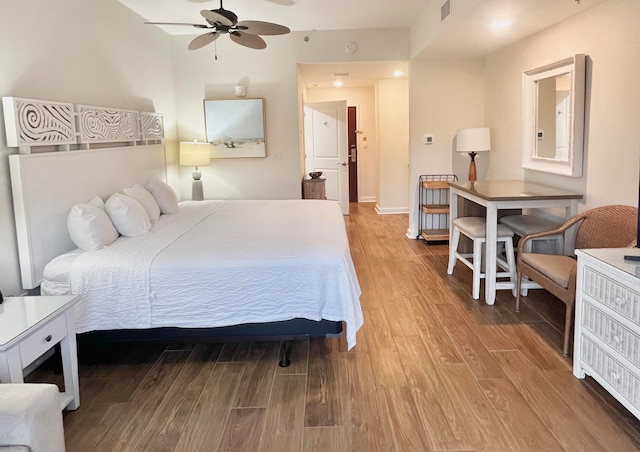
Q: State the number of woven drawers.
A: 3